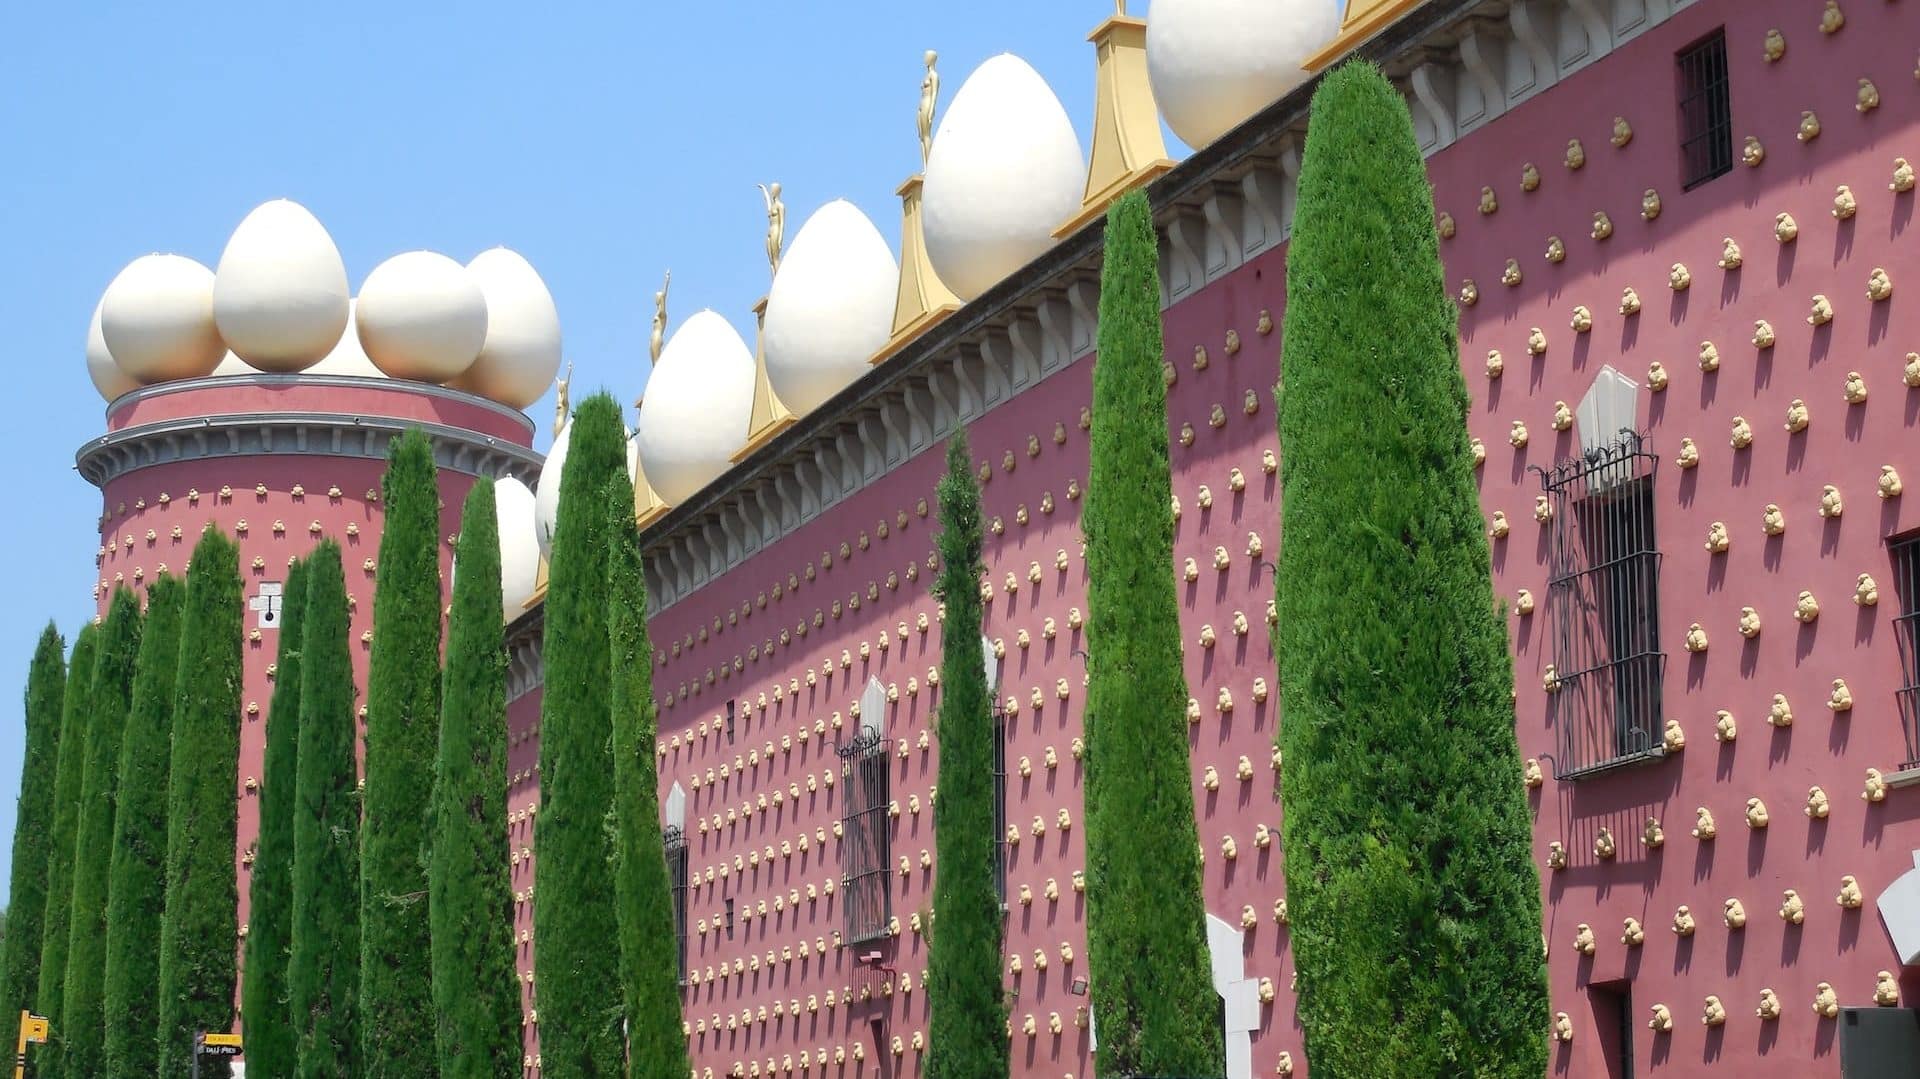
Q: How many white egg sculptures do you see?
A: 13